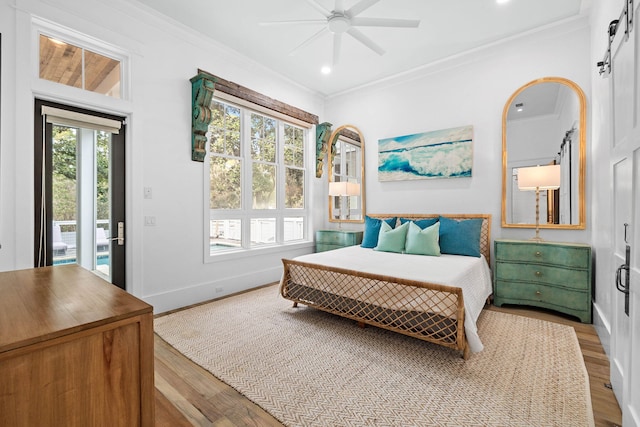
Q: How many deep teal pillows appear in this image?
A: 3